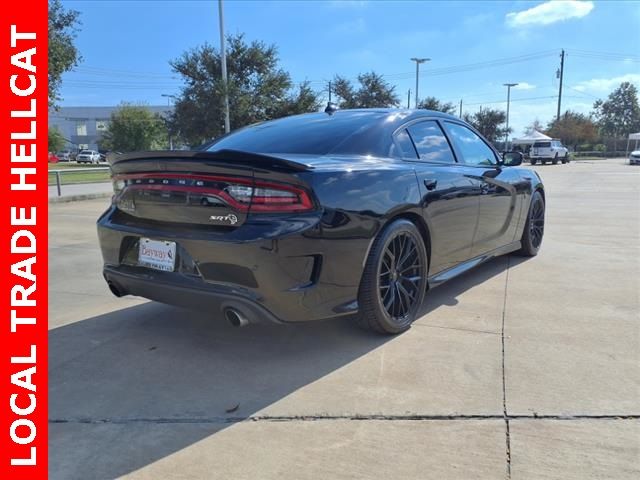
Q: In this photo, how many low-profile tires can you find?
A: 2